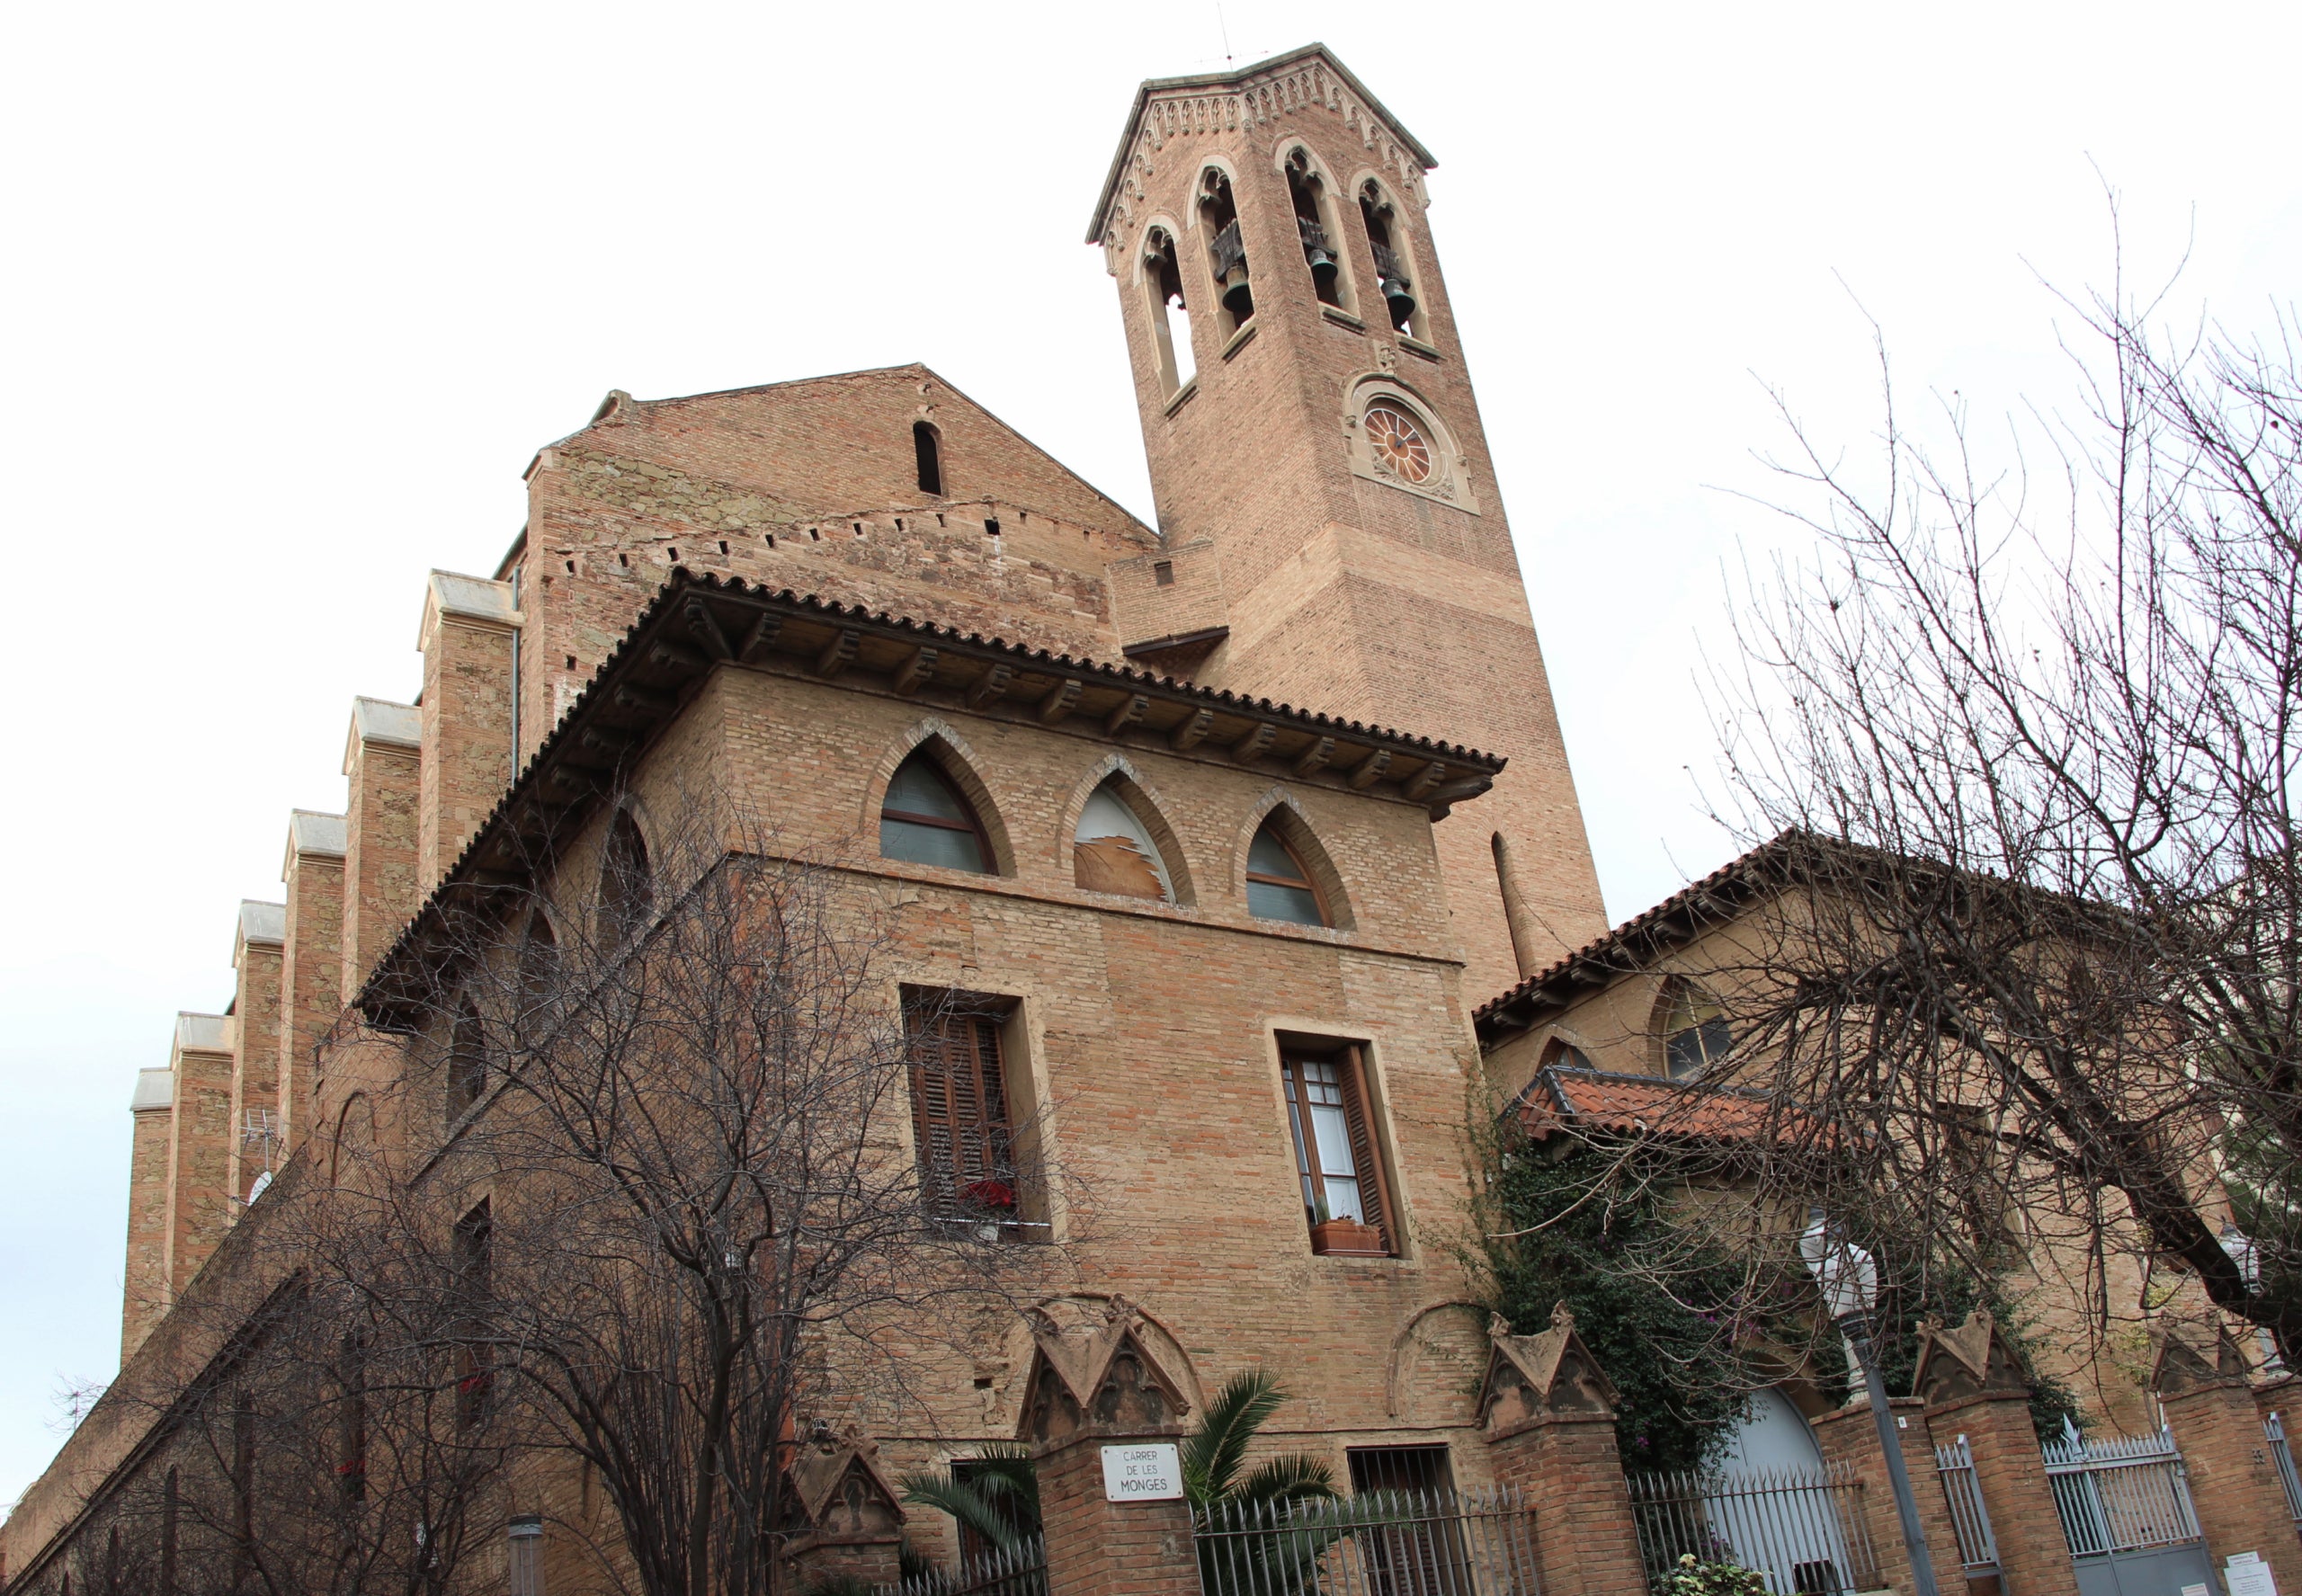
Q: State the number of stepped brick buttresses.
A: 6